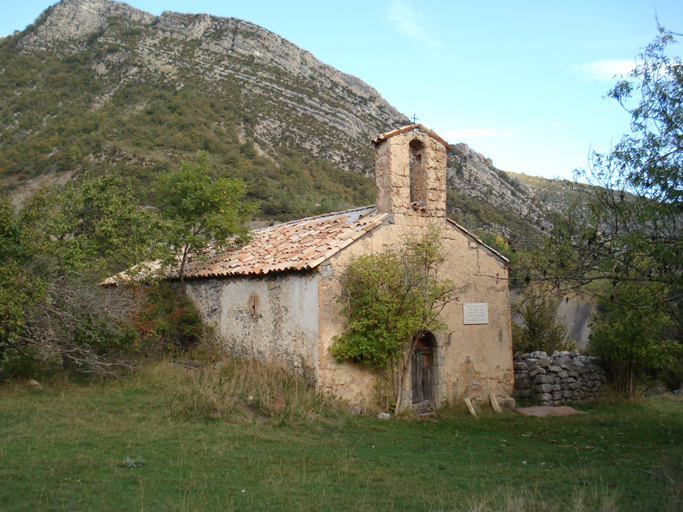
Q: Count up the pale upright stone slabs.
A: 2